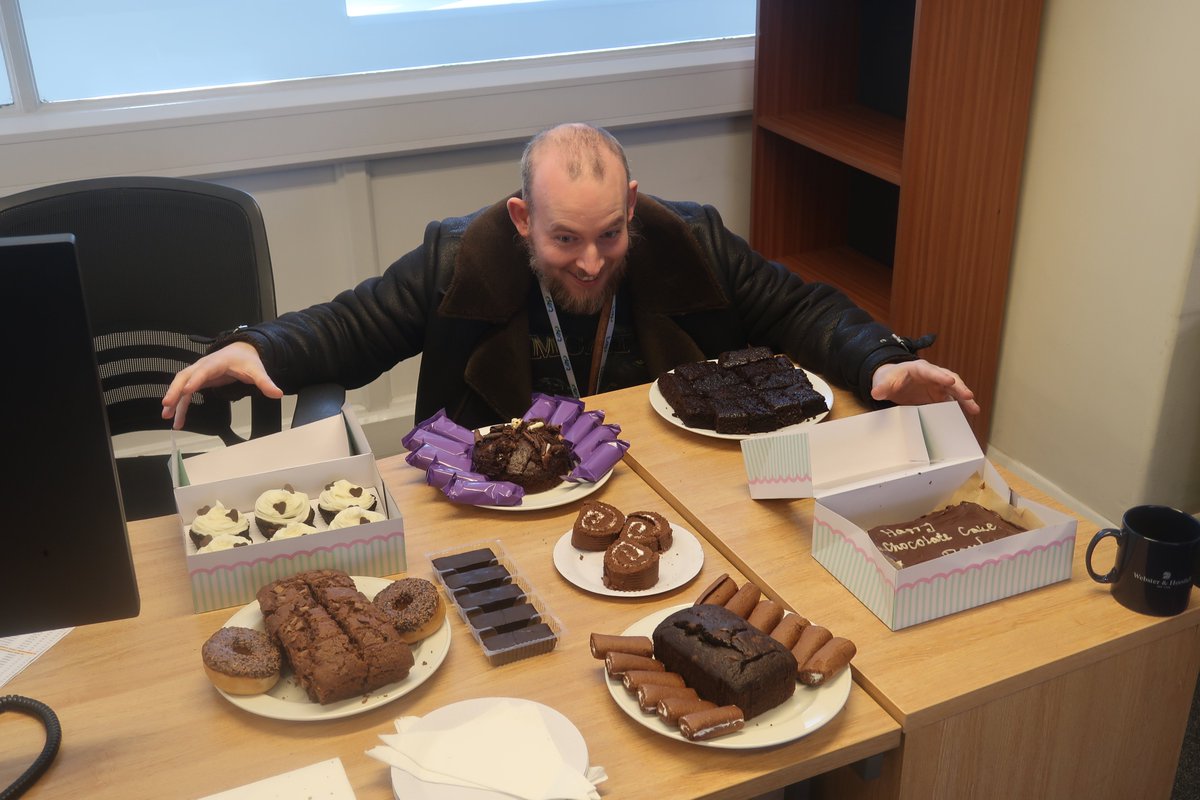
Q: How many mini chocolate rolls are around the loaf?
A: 12